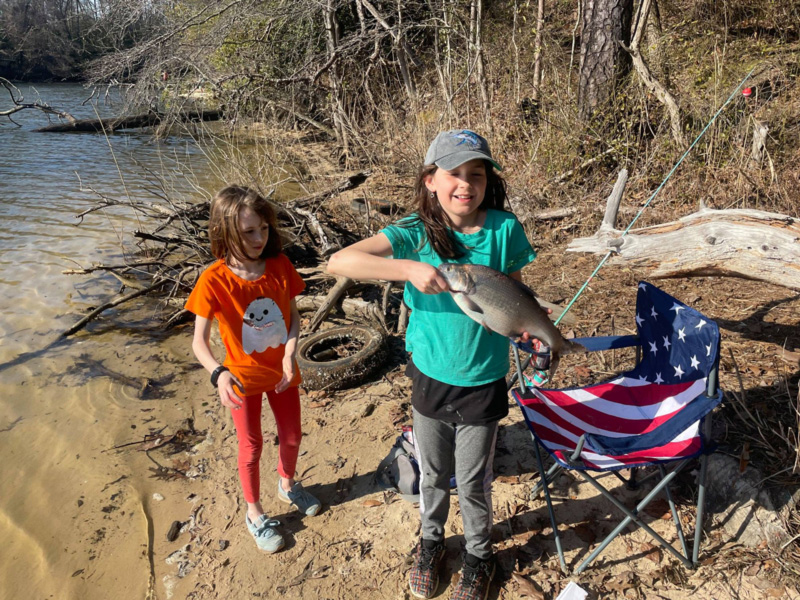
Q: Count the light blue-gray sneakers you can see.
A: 2